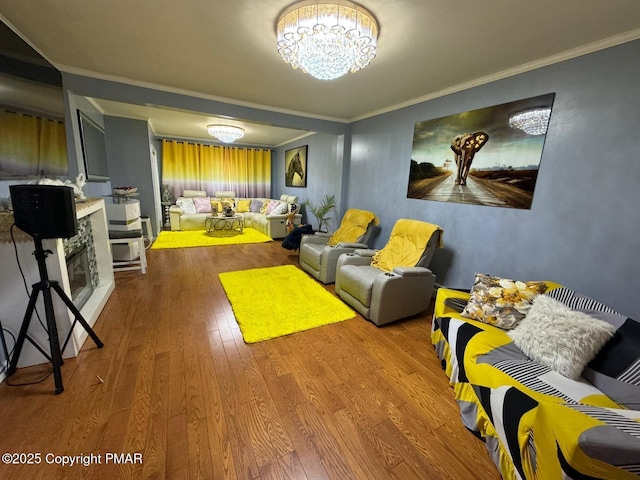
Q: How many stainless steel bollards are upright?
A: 0